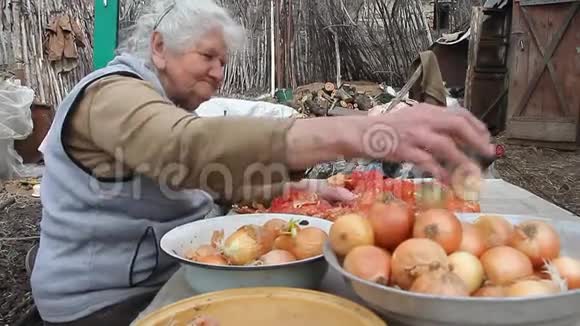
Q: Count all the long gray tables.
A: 1